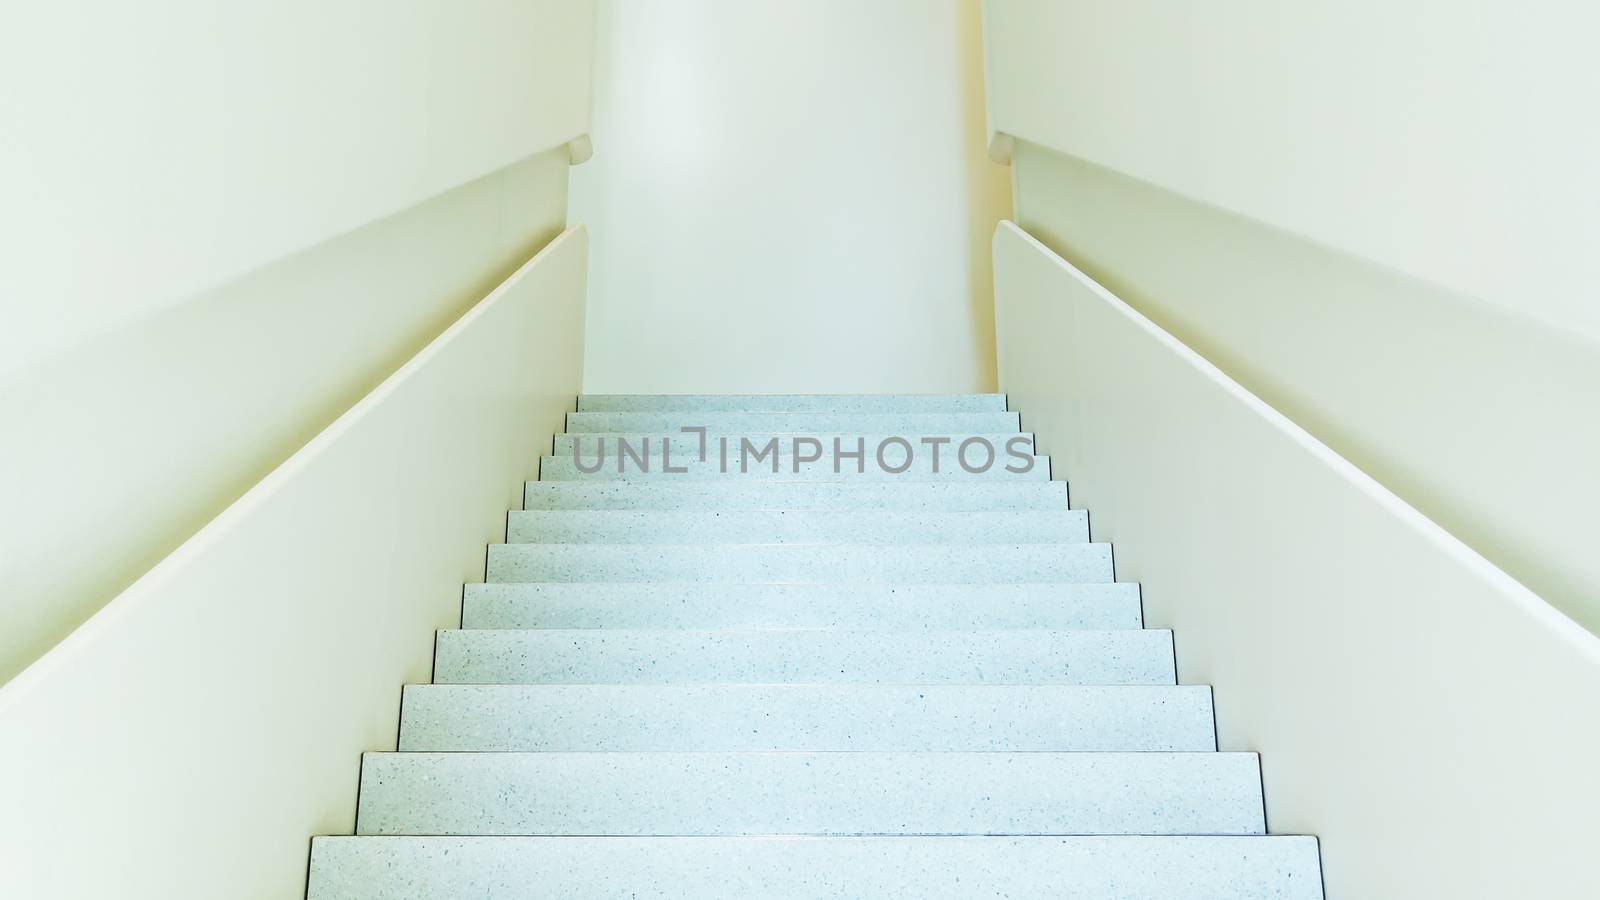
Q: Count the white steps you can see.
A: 12